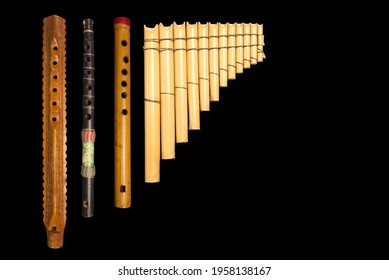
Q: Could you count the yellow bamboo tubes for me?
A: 12